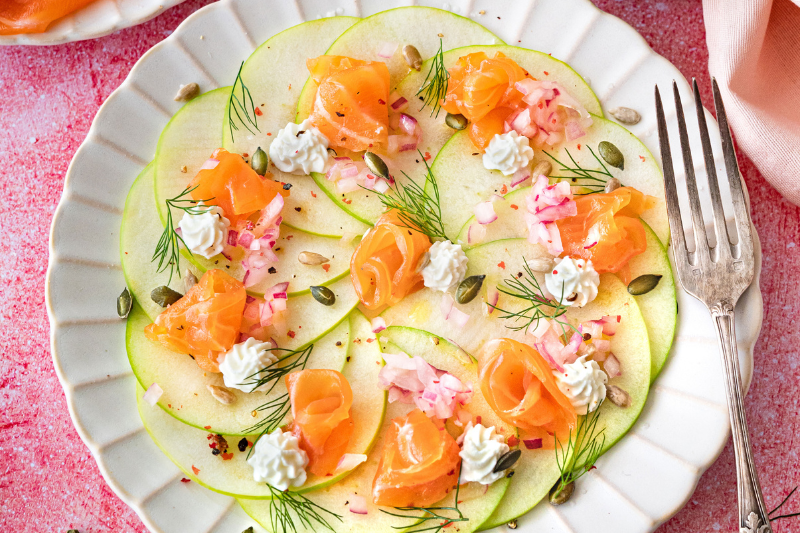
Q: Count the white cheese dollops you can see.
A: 9